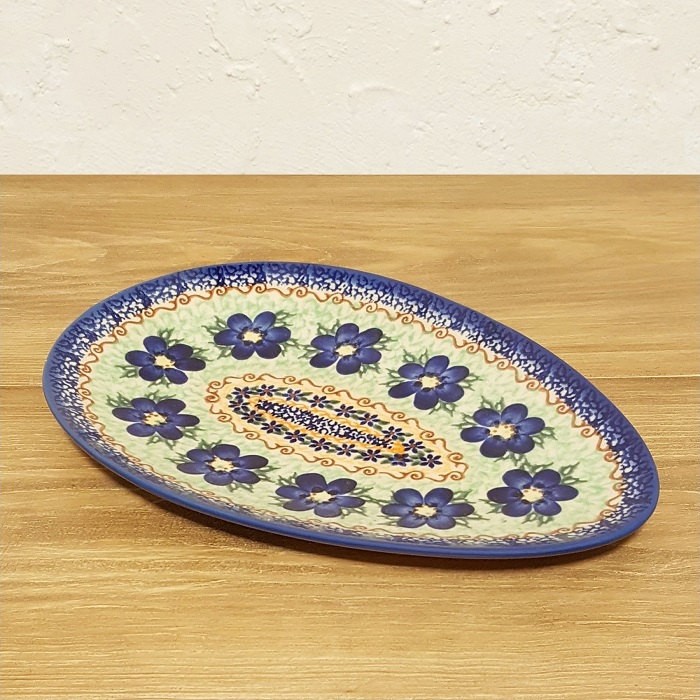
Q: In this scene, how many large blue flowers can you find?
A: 10